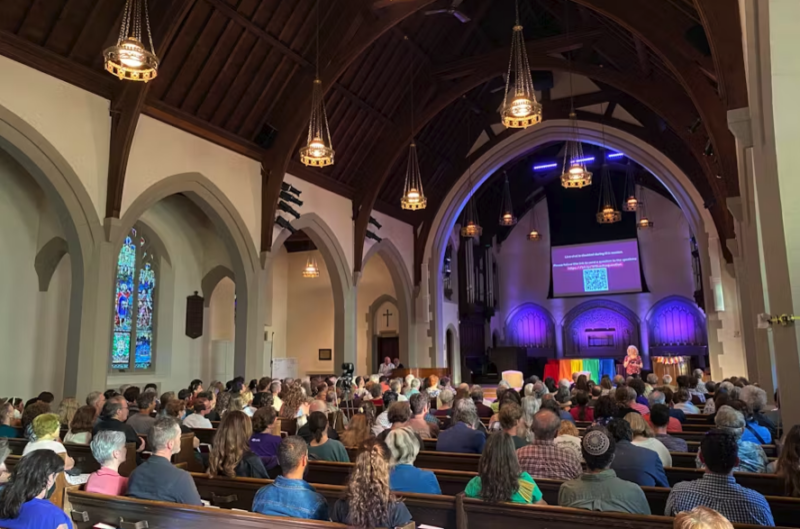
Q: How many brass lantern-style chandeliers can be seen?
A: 12